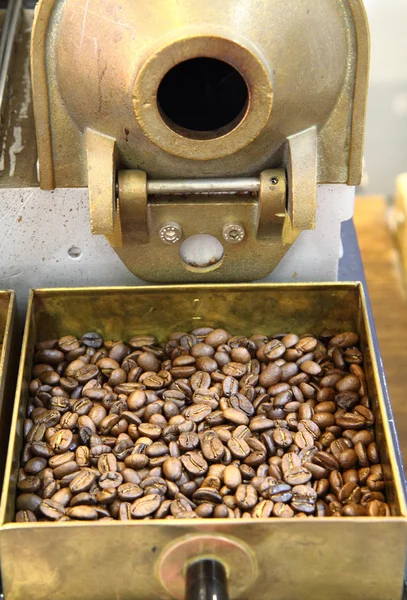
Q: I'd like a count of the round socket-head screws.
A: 2